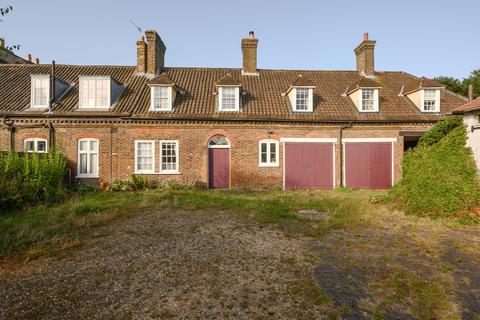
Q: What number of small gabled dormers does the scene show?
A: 5